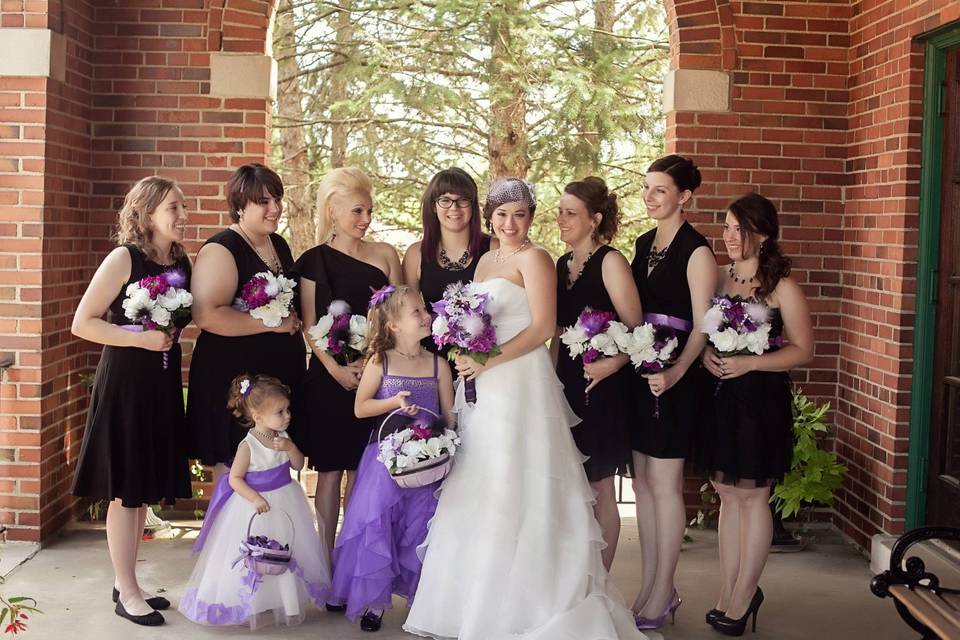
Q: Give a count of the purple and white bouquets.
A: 7